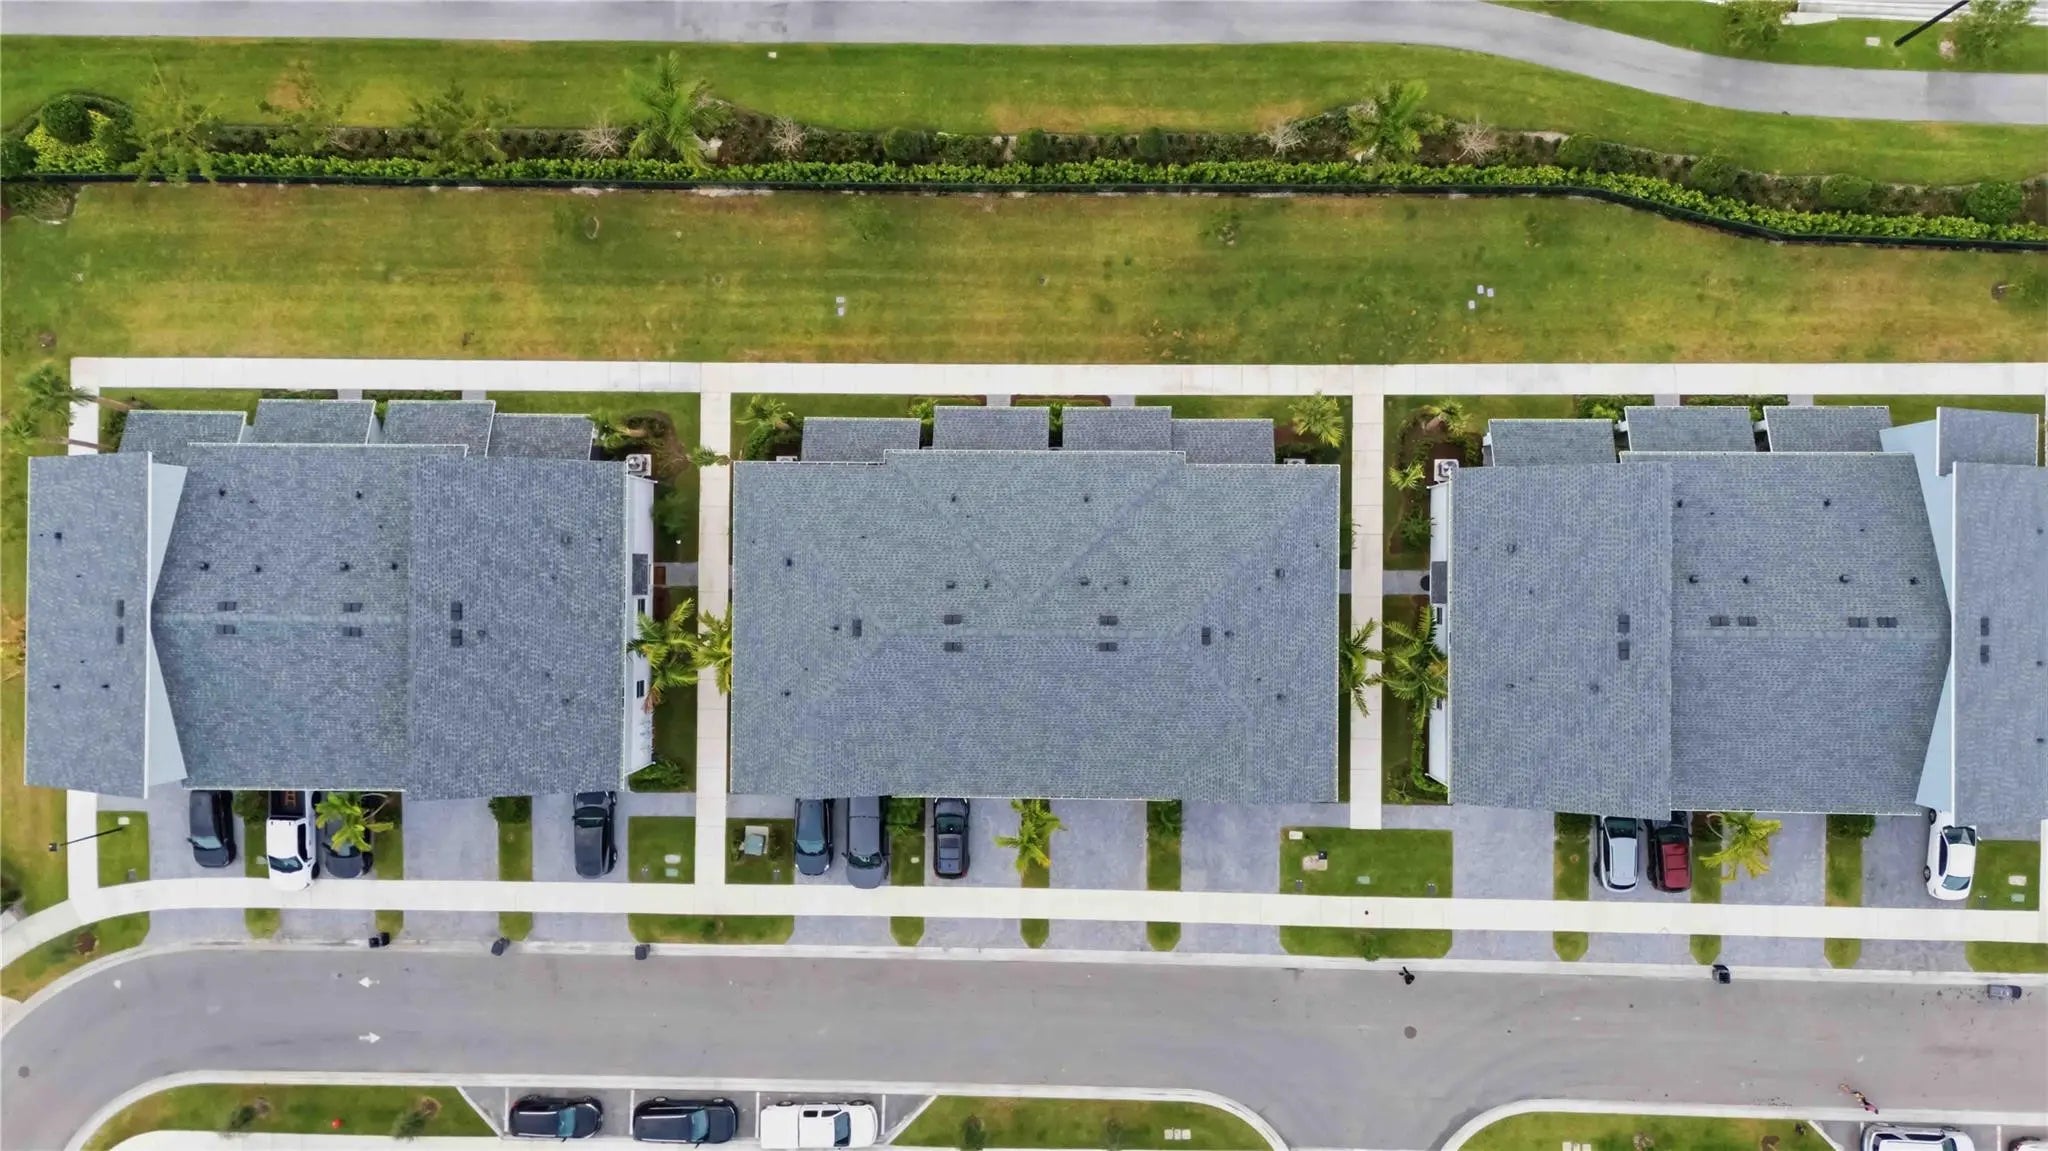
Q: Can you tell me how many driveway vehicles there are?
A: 10